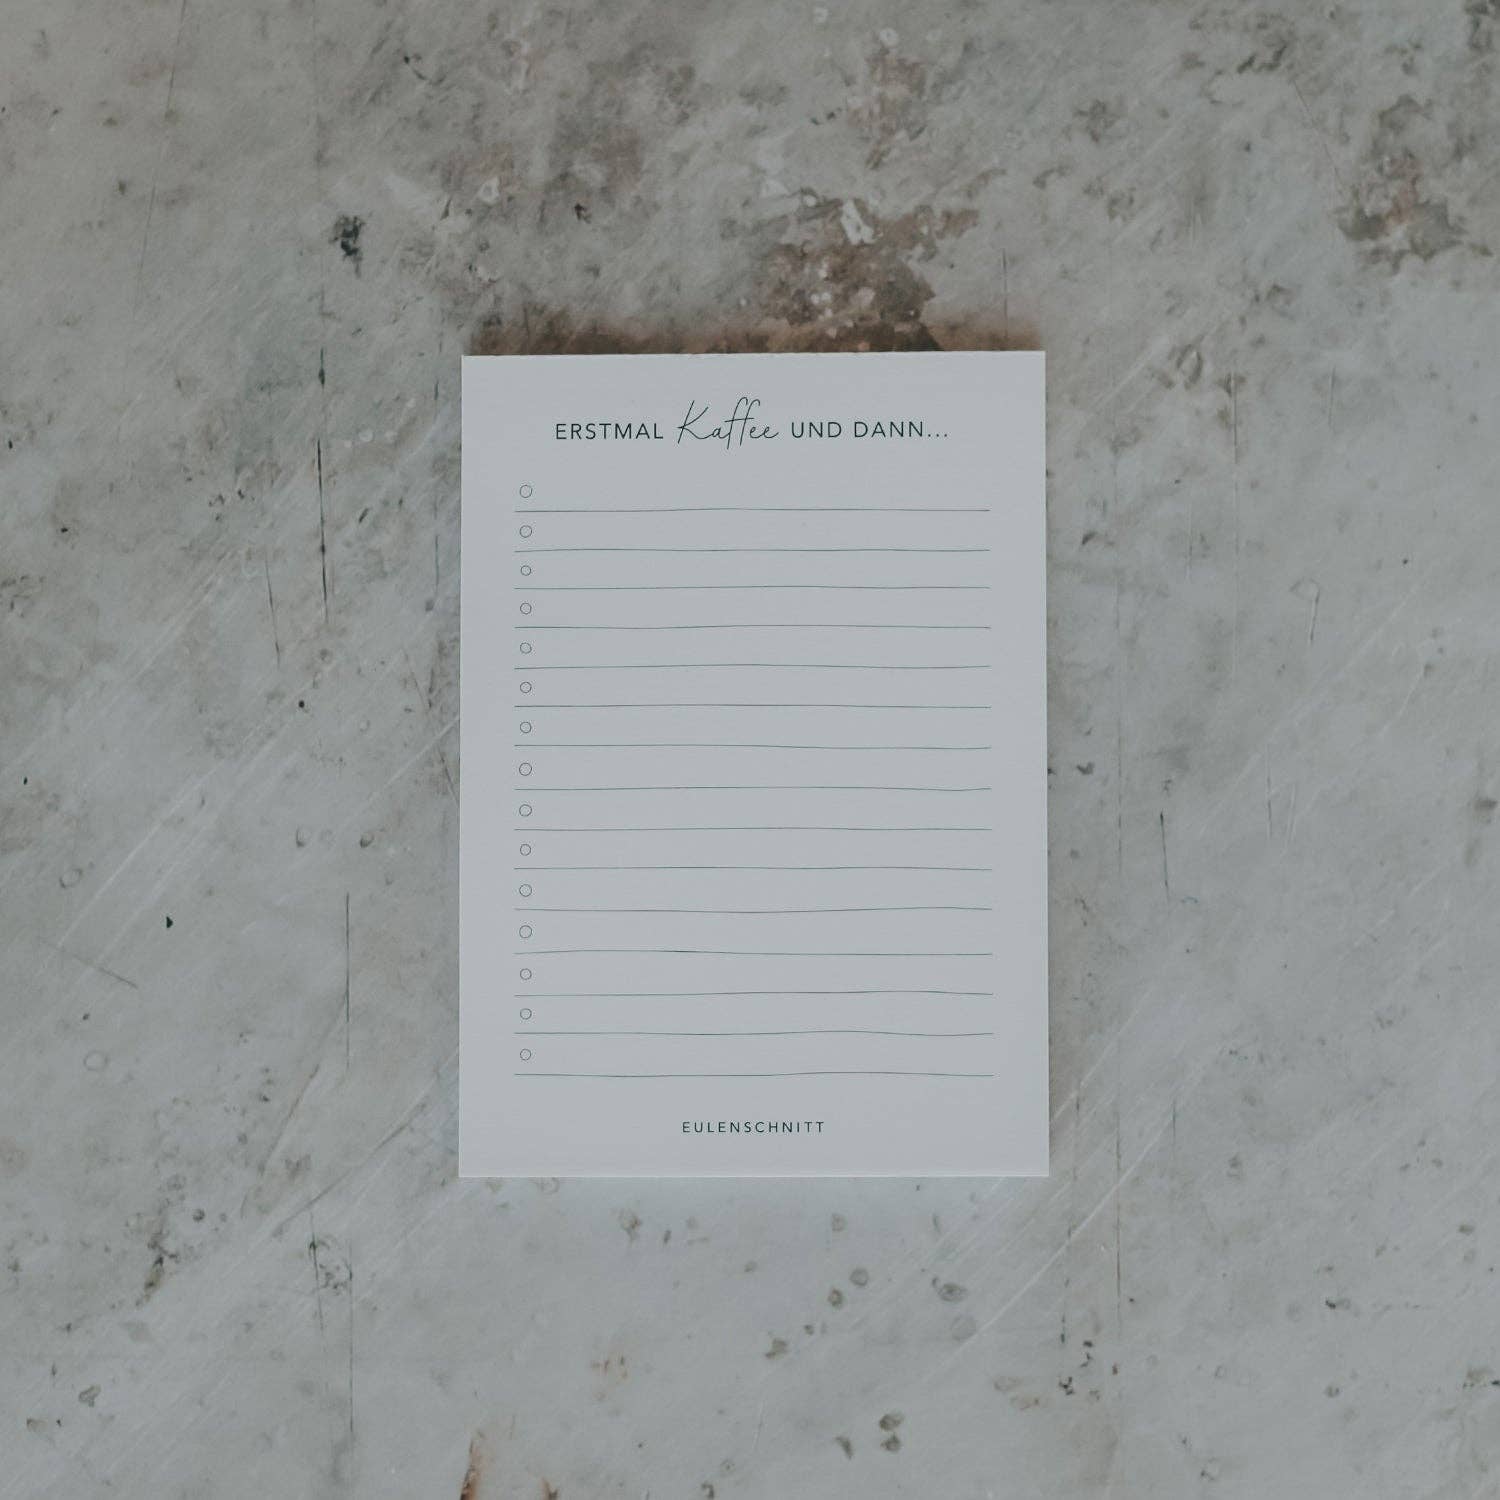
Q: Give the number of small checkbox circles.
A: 15